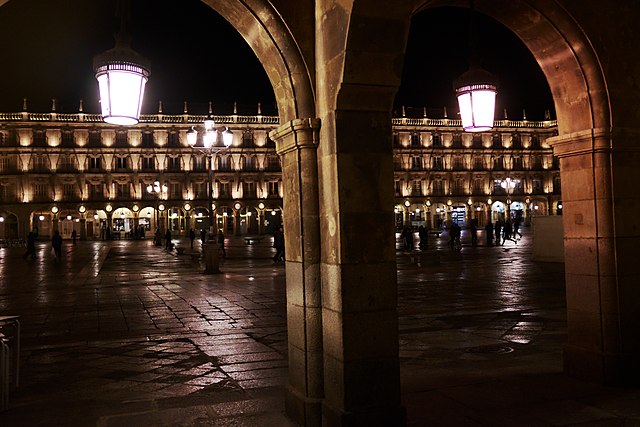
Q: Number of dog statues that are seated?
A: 0